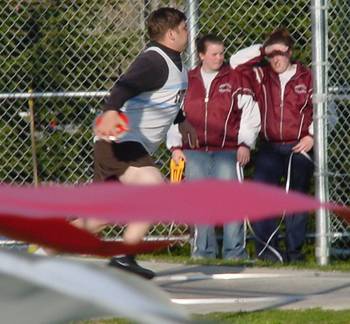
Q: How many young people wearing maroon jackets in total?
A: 2